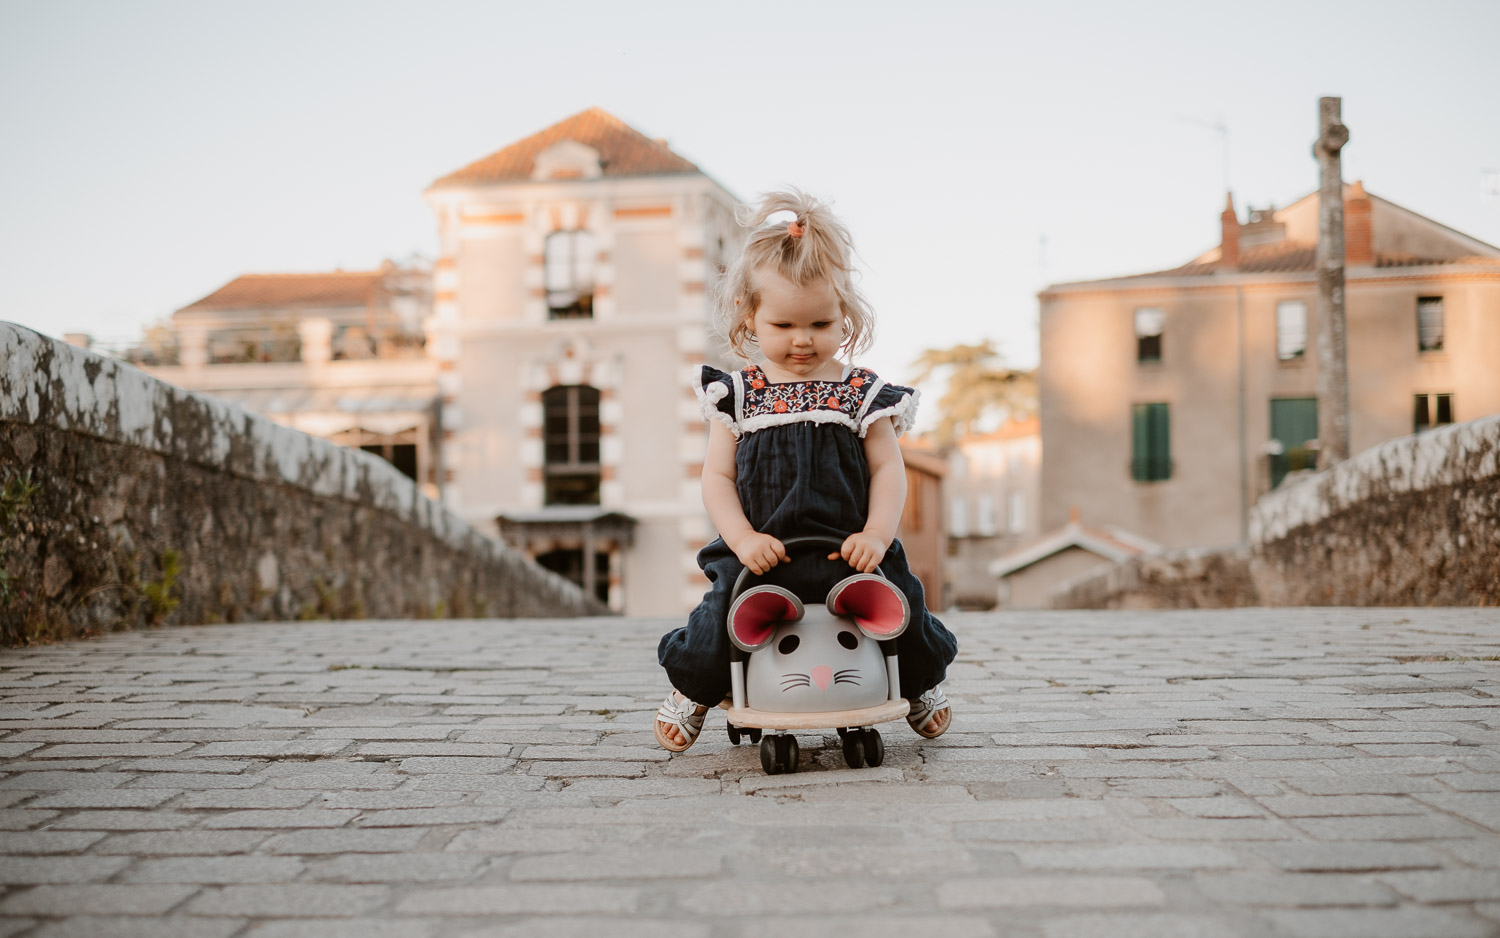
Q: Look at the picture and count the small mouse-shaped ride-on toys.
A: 1